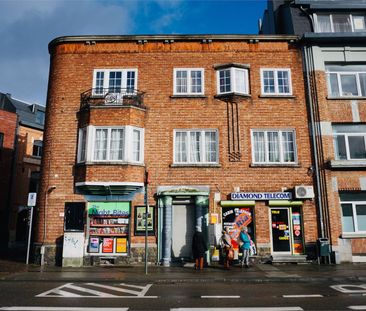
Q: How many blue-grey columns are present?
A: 2